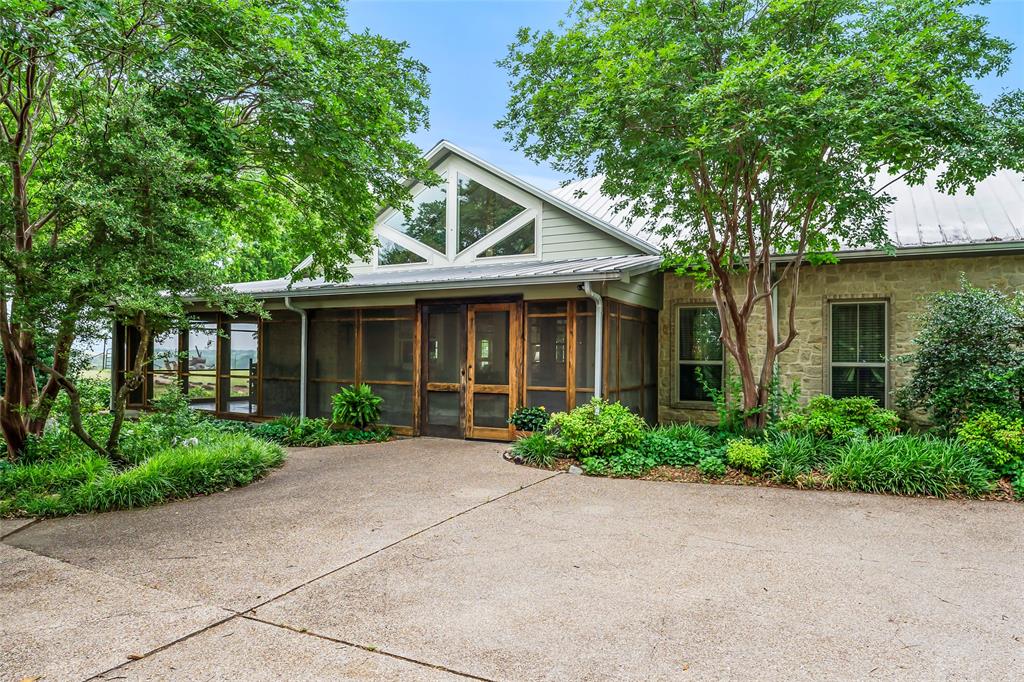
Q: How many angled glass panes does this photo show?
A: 4